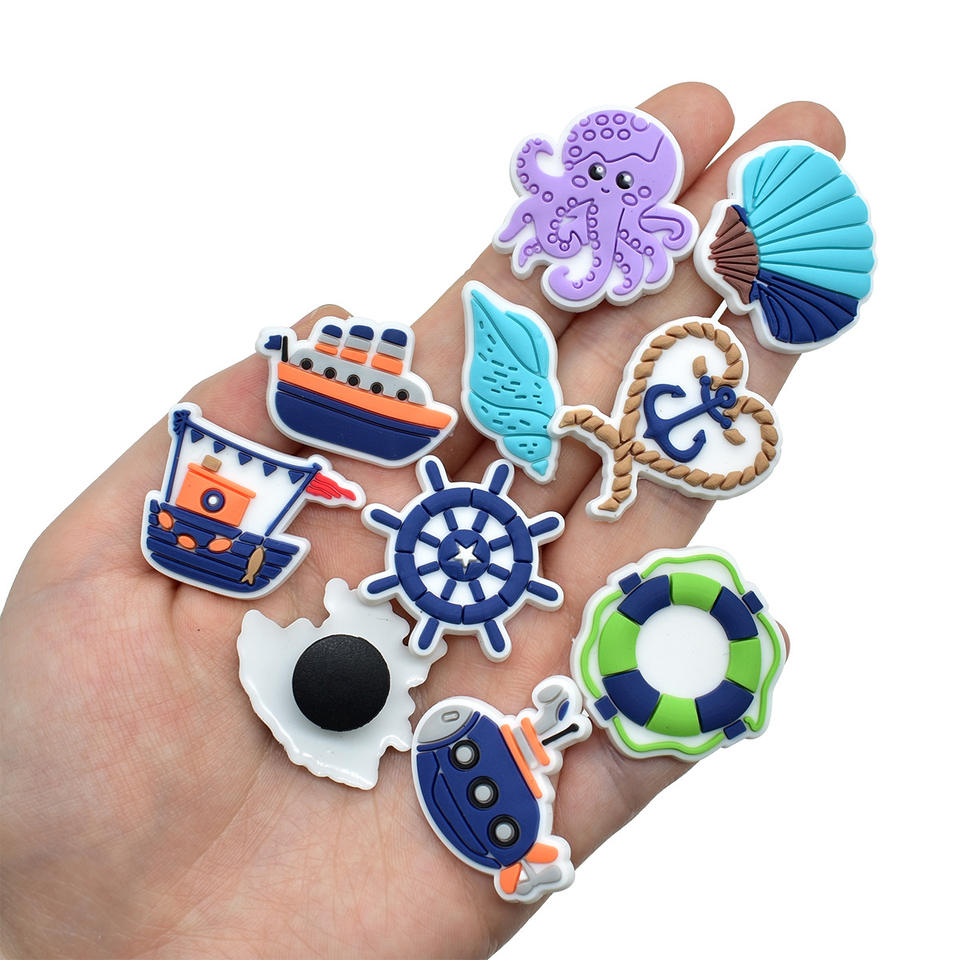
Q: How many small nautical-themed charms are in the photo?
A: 10